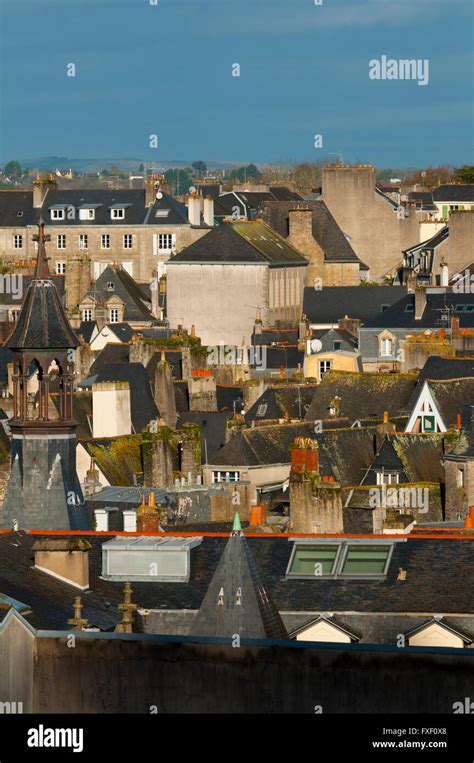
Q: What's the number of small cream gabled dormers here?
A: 2